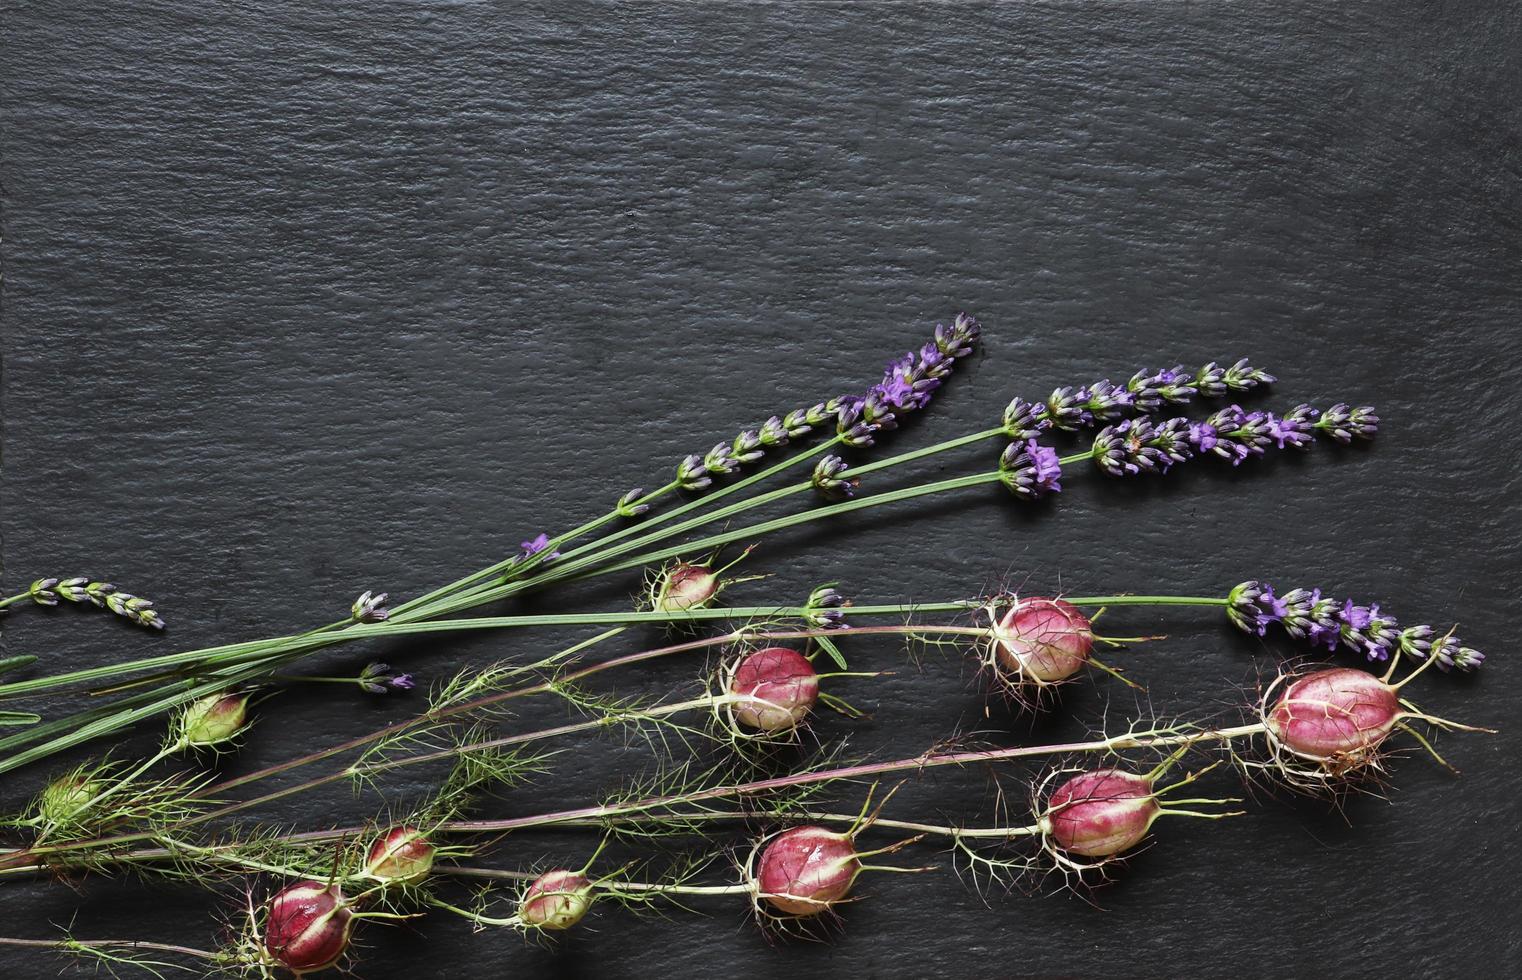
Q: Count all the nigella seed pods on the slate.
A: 11